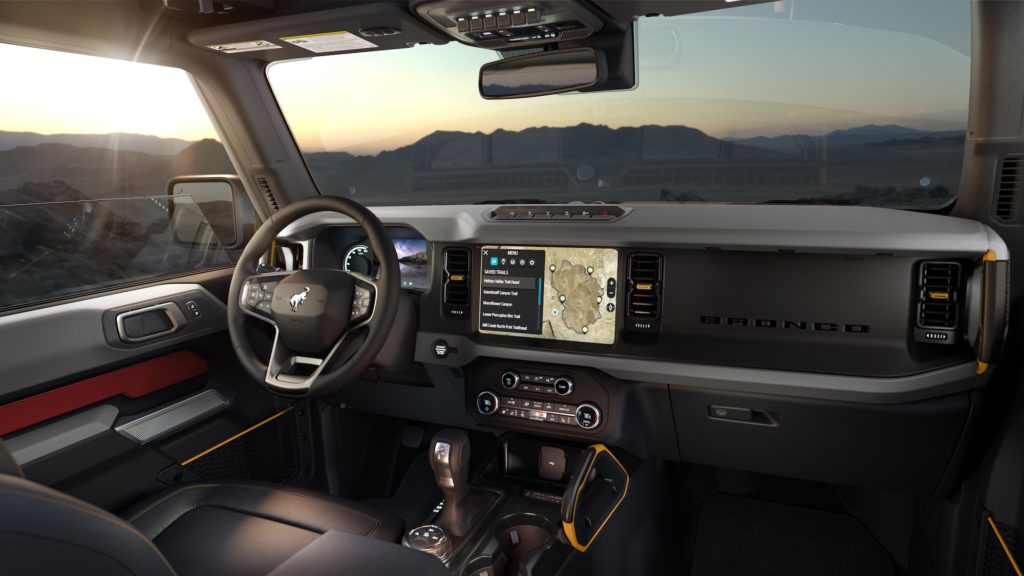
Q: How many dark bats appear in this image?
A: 0